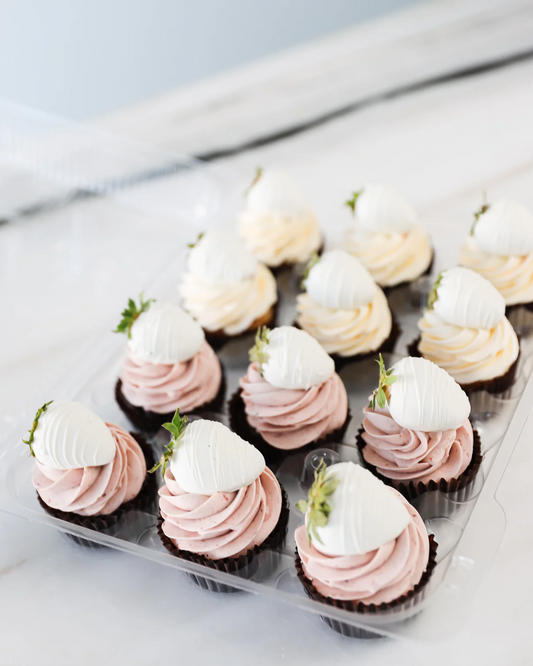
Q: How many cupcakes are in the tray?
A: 12